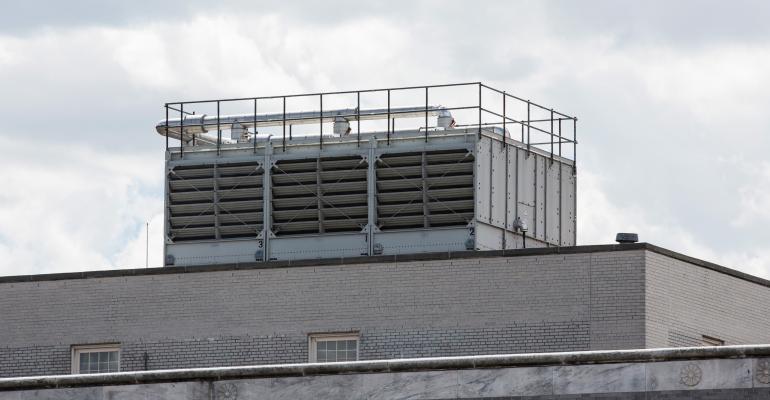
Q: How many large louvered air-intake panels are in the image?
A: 3